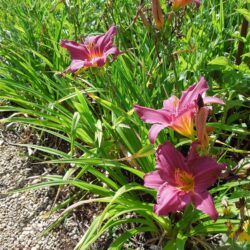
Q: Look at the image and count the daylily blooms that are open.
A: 3